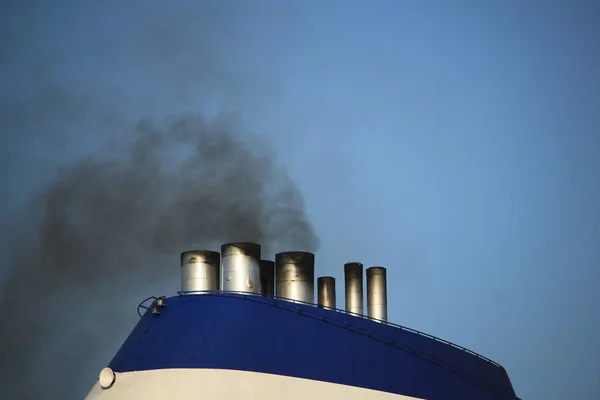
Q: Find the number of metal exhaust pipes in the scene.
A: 7